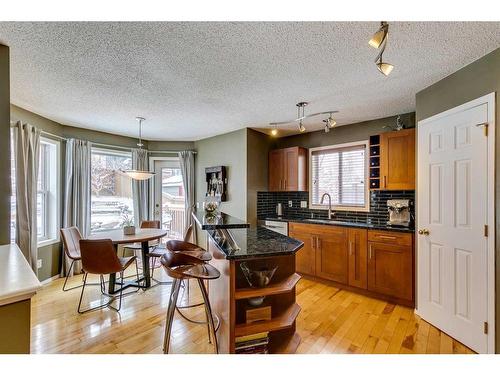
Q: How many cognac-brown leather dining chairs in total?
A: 4